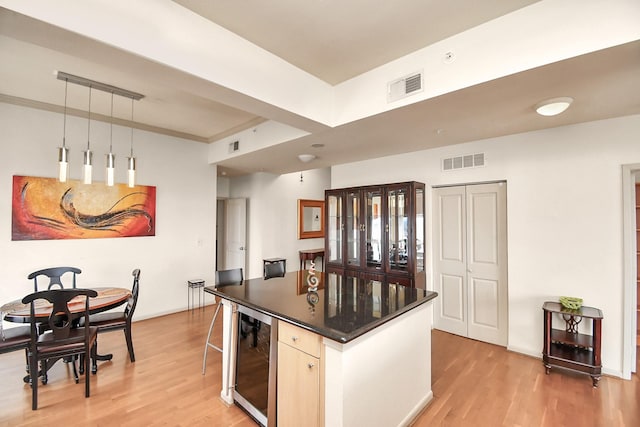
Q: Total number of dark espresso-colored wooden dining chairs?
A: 4